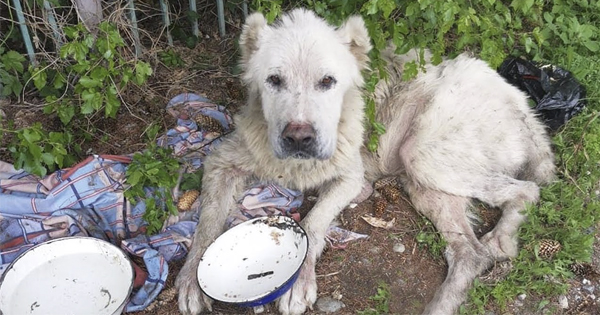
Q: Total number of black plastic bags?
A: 1